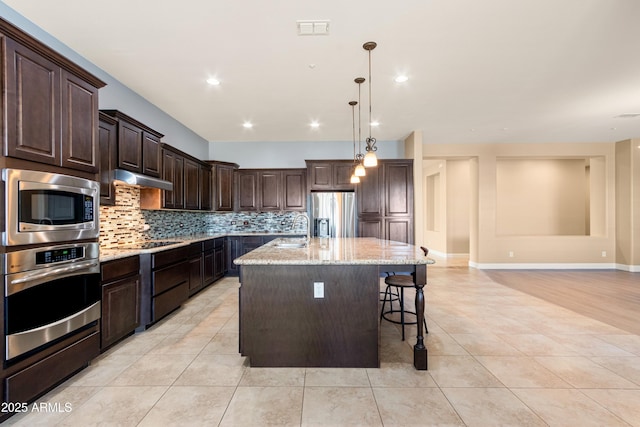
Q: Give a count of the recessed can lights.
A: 5